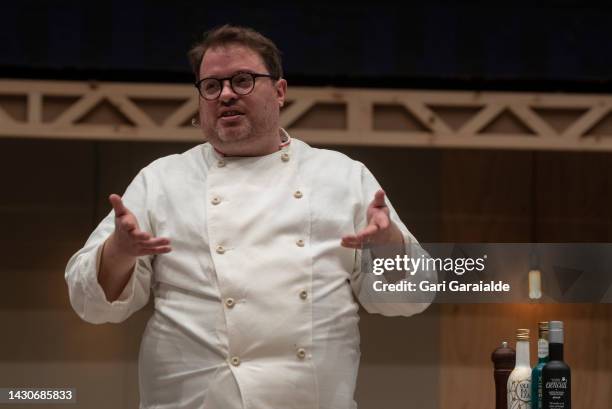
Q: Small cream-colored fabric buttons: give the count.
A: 10